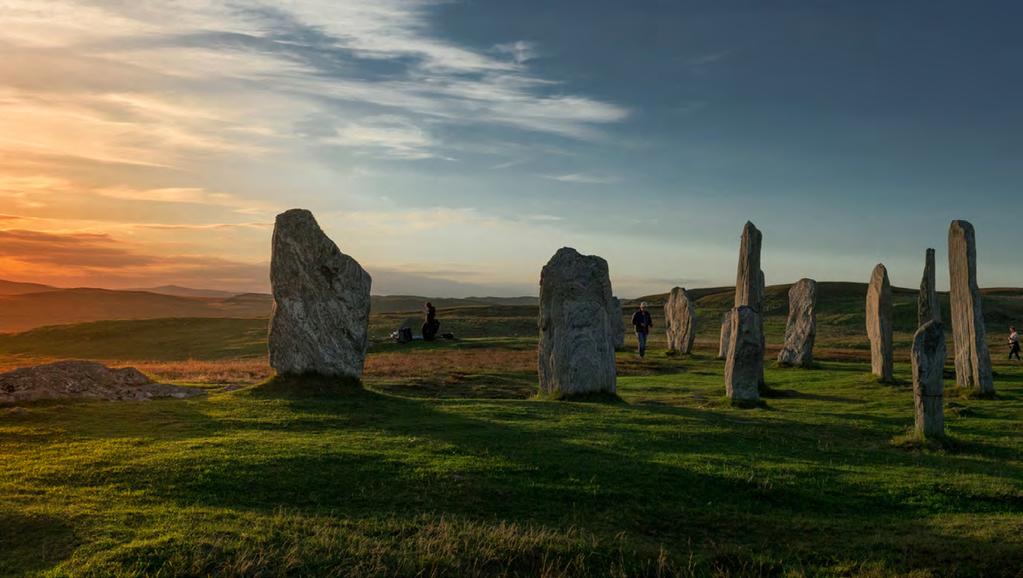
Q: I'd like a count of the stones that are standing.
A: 12